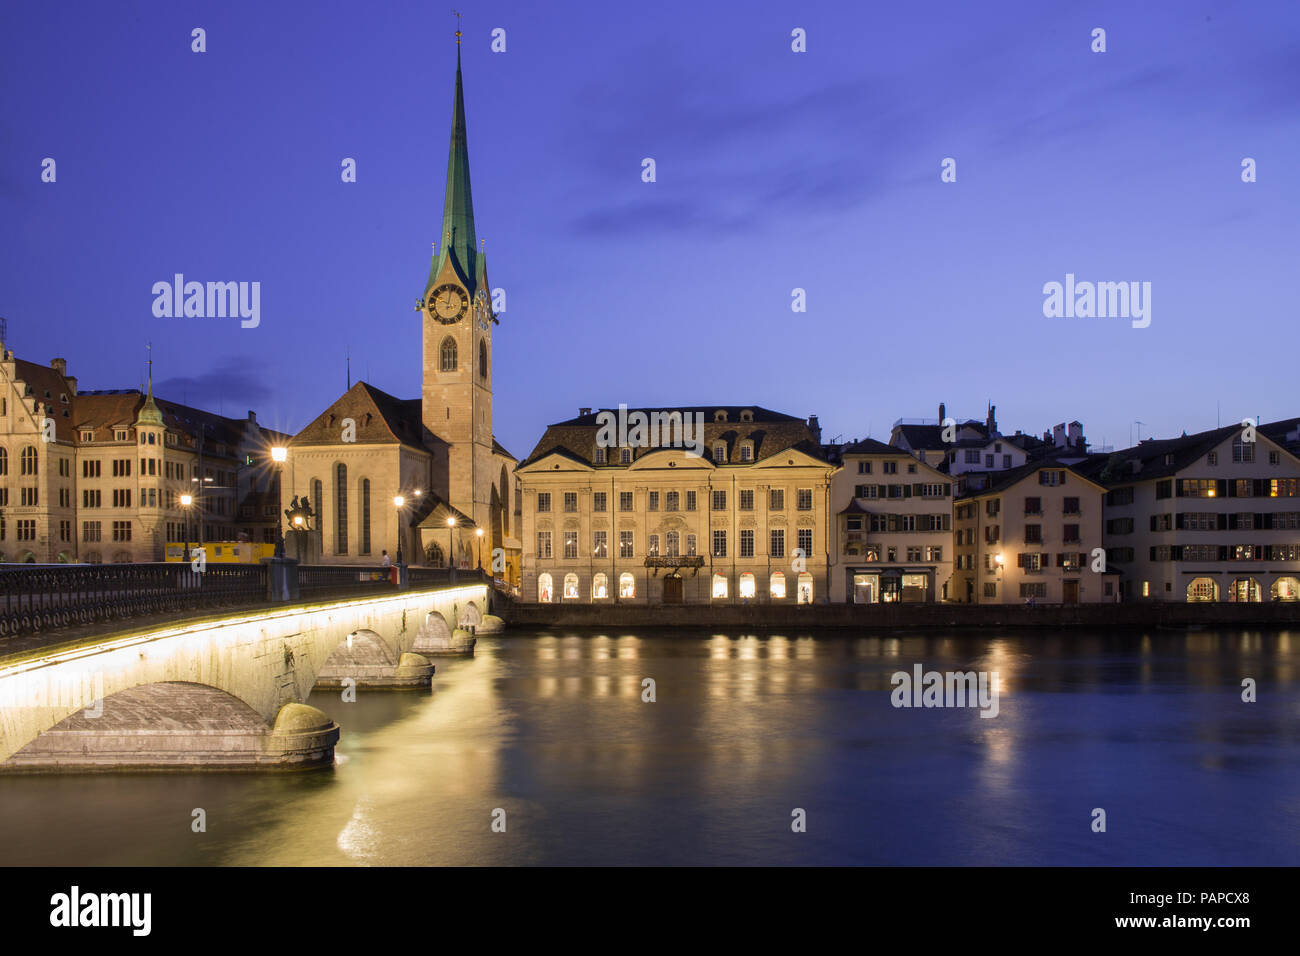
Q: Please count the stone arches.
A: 4